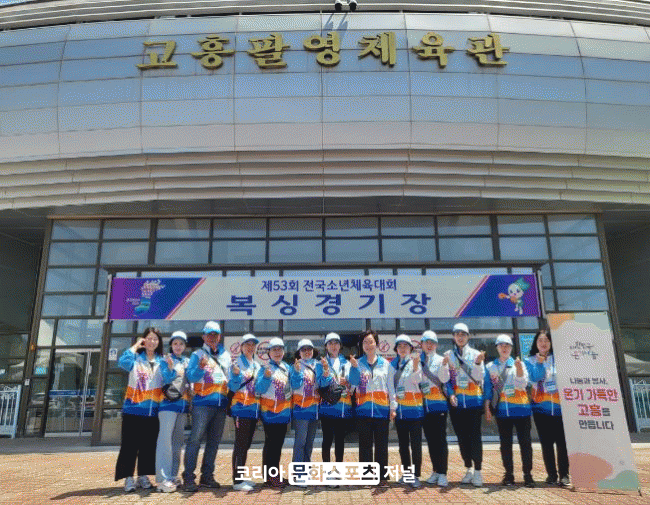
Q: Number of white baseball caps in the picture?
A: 10